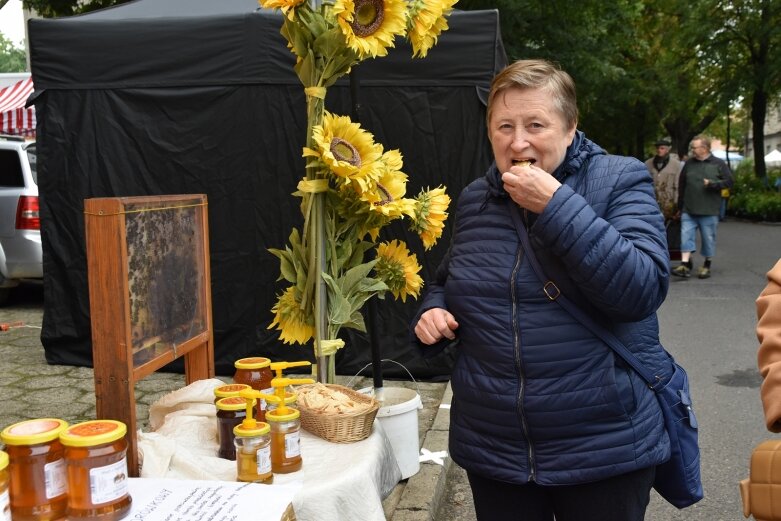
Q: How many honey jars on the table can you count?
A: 9